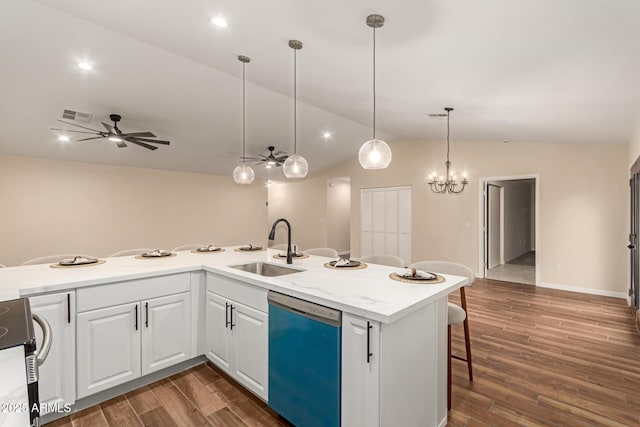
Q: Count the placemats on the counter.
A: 7